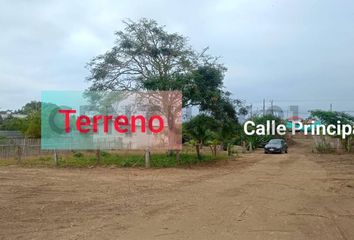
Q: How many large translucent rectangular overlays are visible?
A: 1